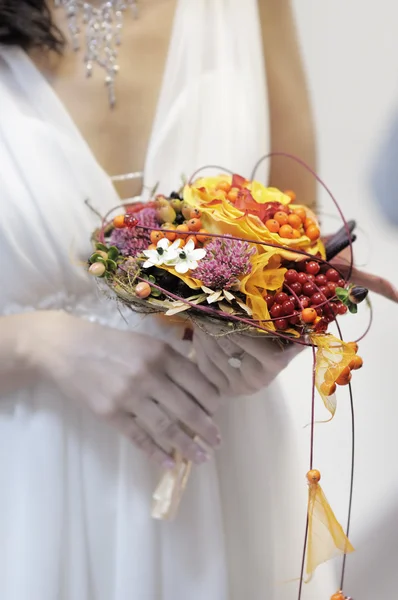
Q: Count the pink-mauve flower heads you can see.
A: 2